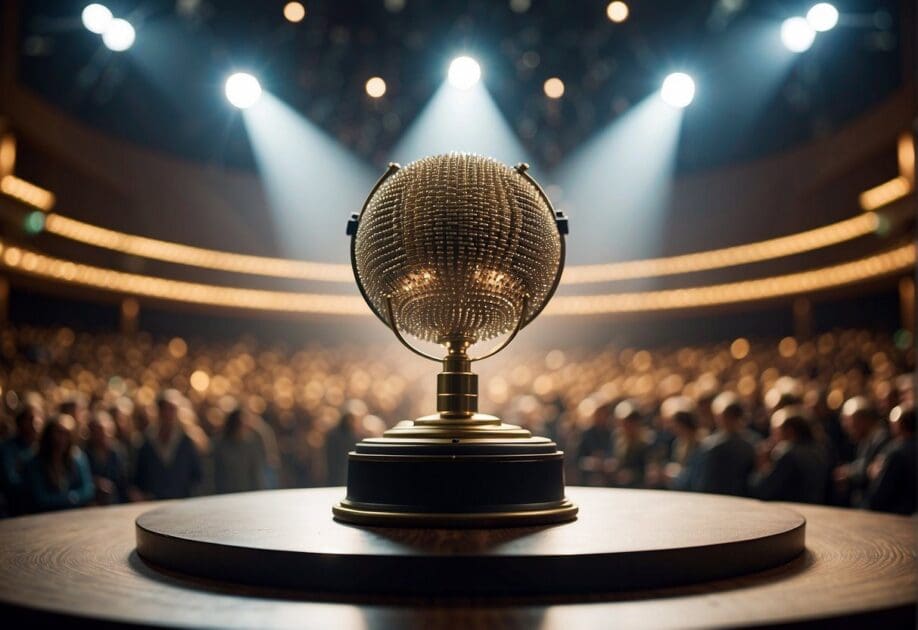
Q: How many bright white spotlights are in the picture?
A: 7